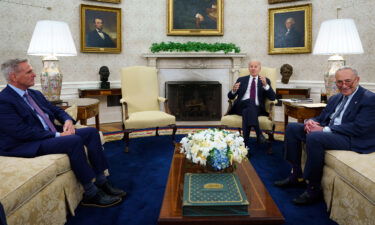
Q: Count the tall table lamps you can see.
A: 2